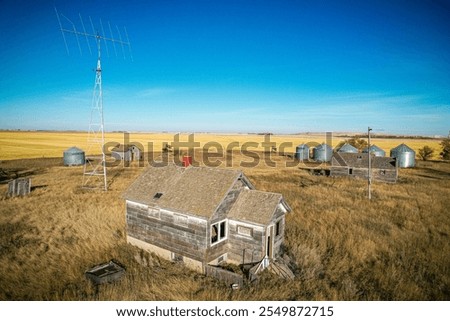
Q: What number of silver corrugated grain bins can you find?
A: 6